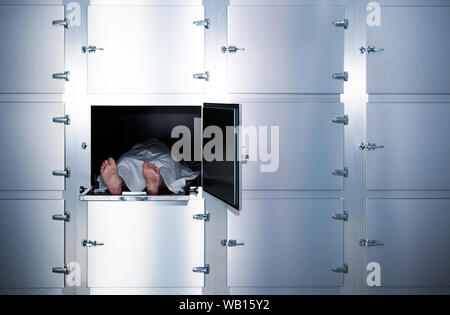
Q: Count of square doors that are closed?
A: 11